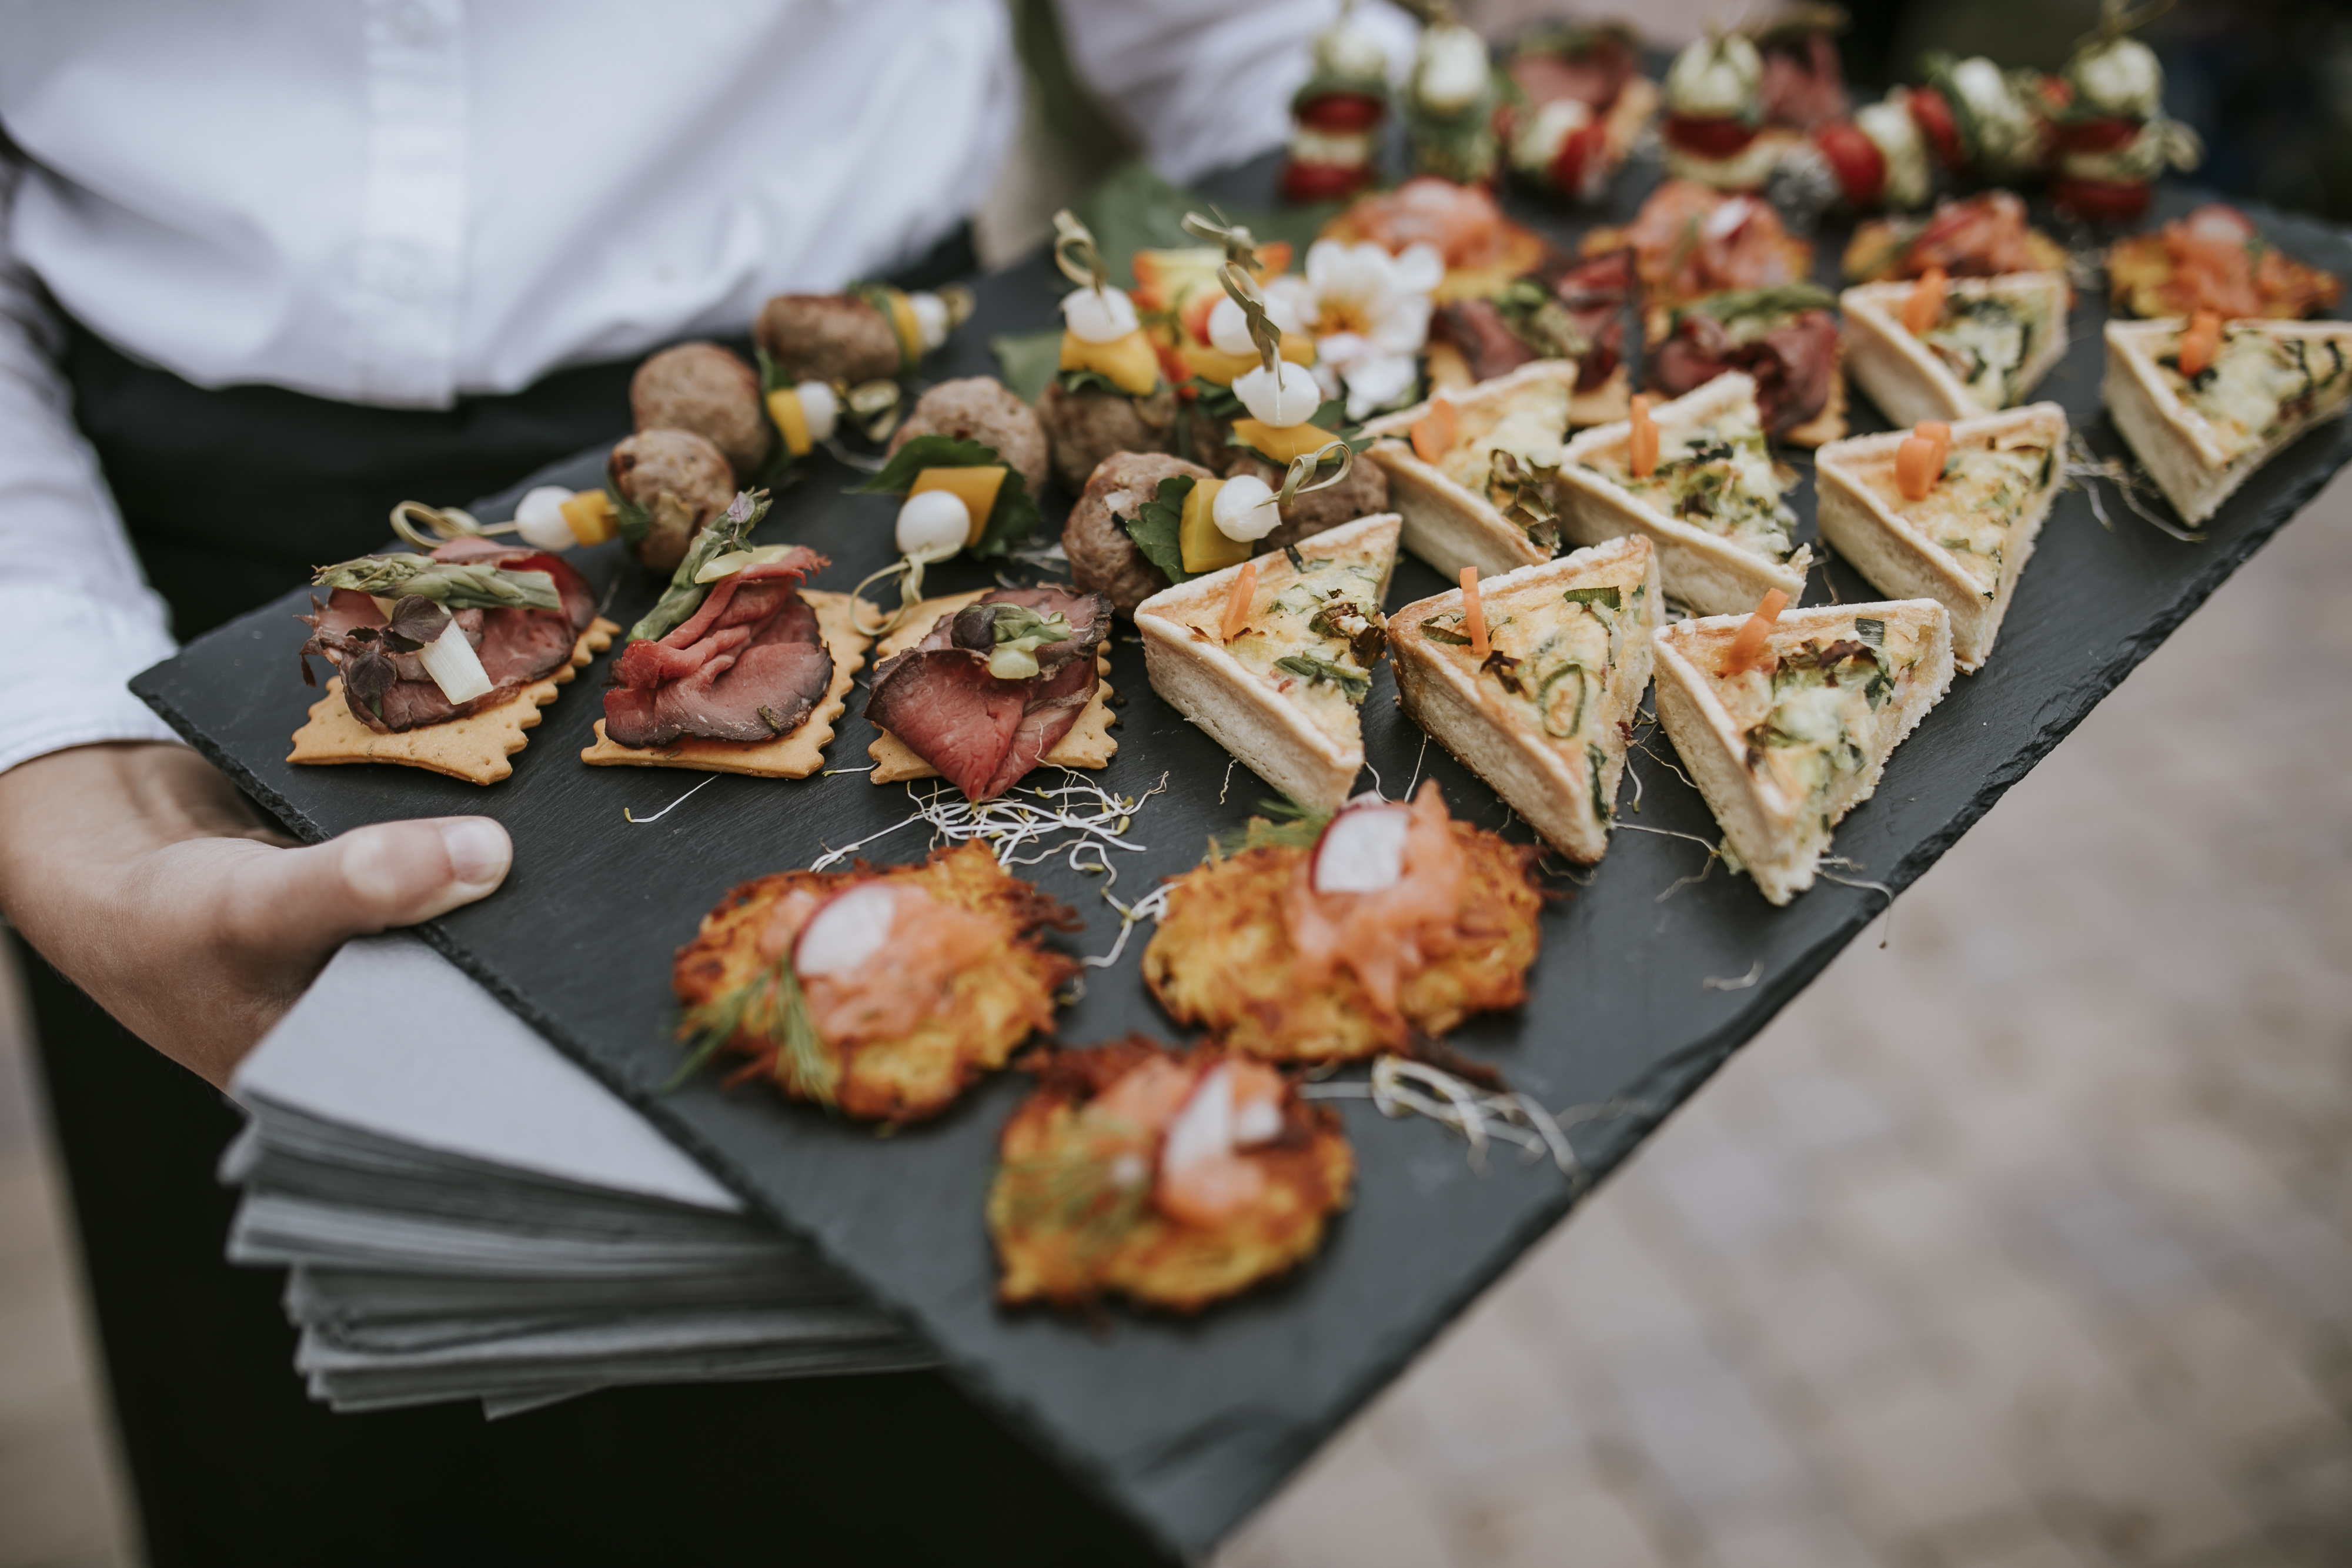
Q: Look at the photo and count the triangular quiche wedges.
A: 8